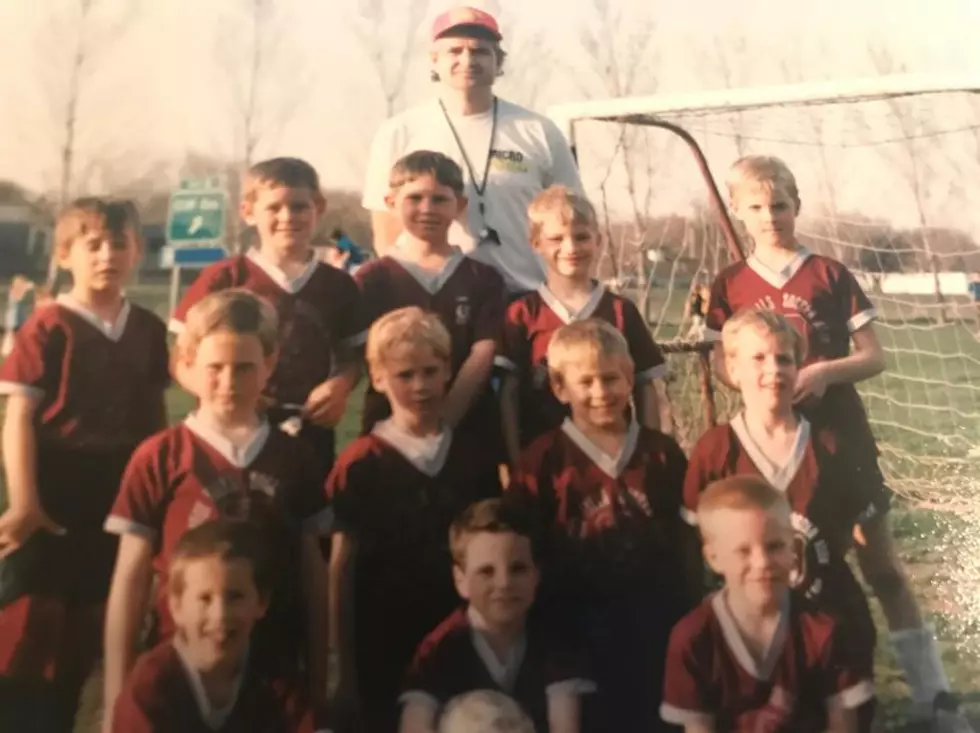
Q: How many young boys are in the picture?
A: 12